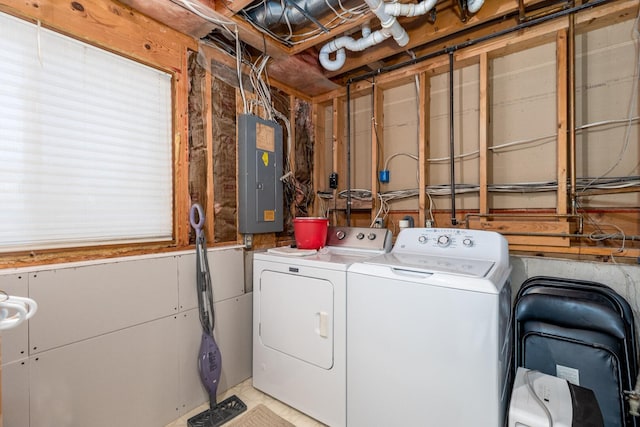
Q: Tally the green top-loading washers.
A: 0